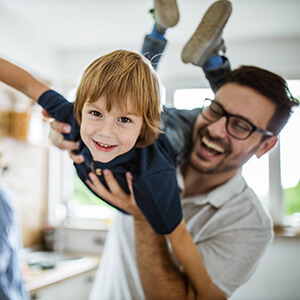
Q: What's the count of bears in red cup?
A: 0